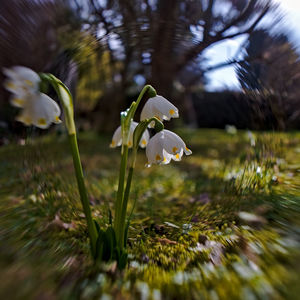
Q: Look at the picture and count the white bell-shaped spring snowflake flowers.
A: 5